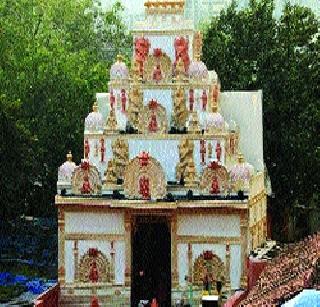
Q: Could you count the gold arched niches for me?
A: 7